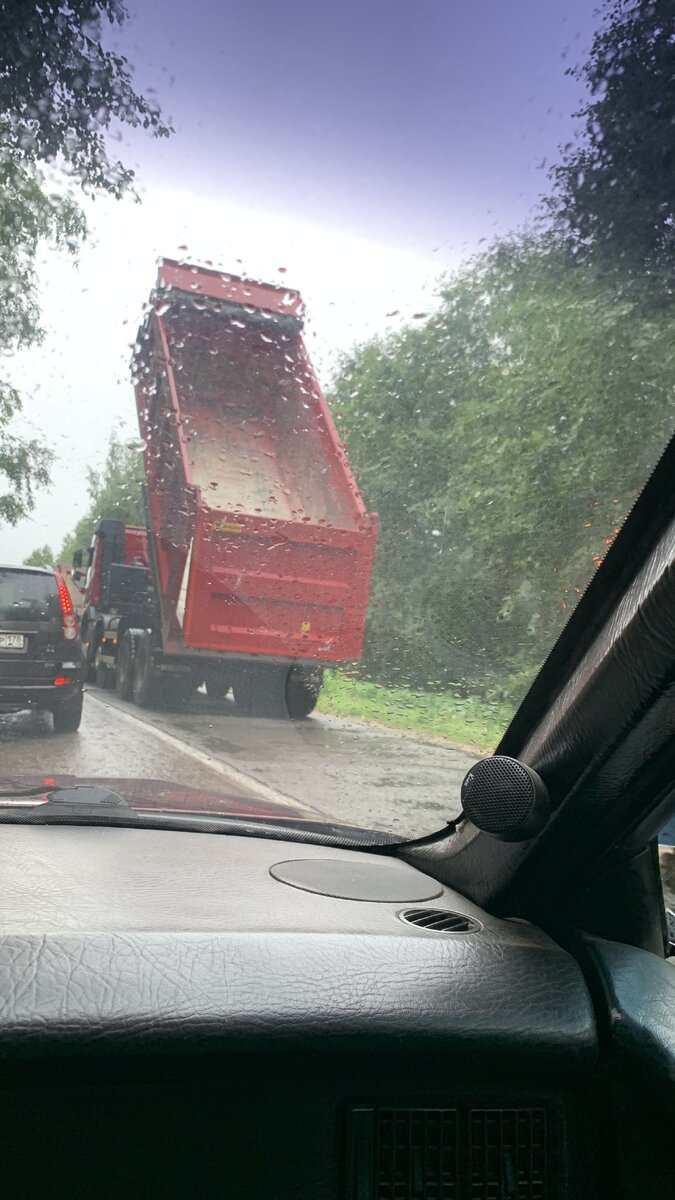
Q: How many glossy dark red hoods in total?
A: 1